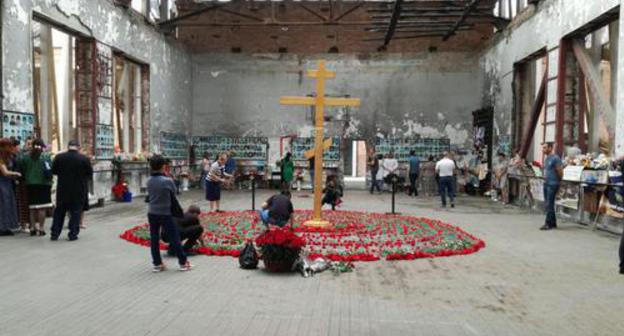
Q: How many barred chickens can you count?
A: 0